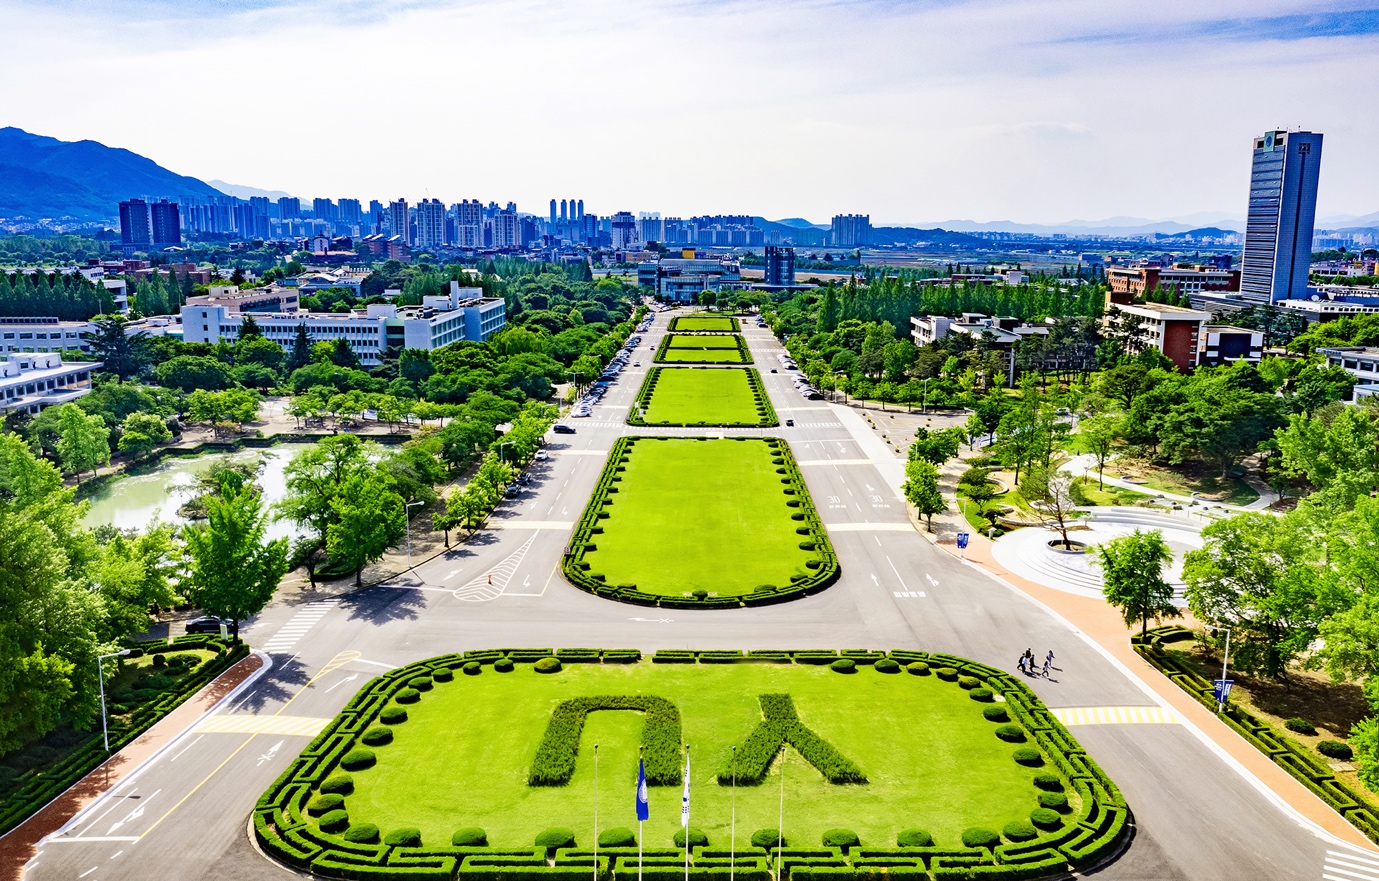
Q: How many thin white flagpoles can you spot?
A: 5